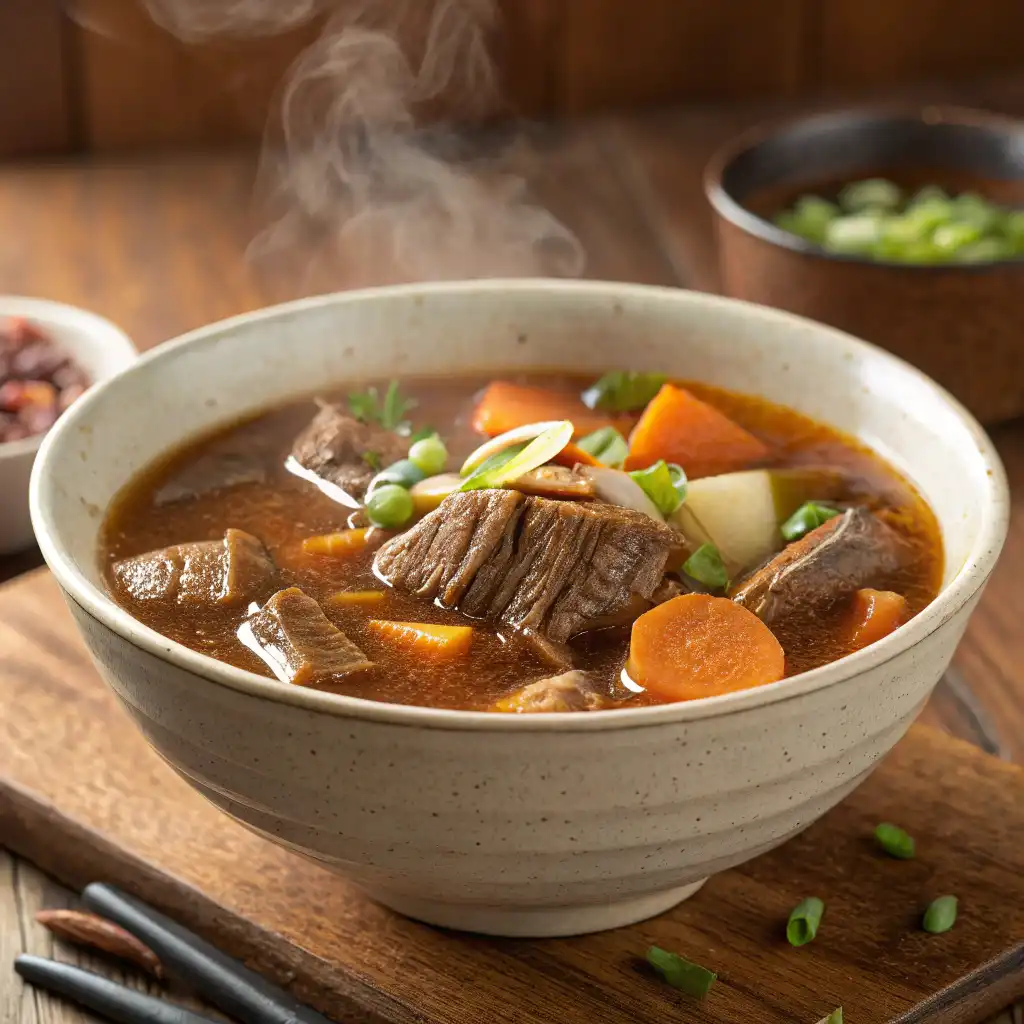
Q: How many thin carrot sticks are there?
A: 3